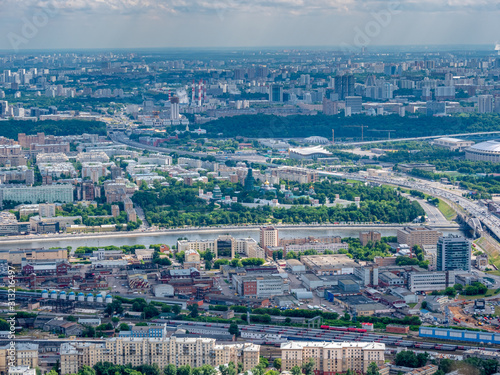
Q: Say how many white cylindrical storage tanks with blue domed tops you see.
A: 8